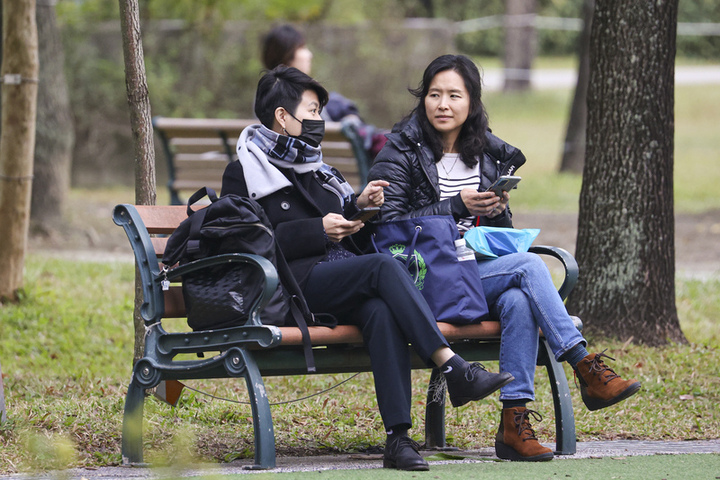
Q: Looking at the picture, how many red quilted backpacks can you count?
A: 0